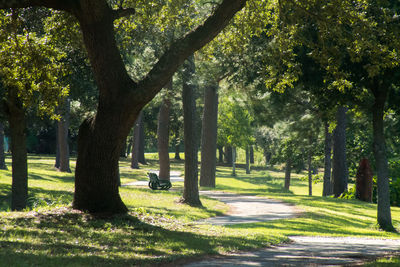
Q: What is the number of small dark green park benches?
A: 1